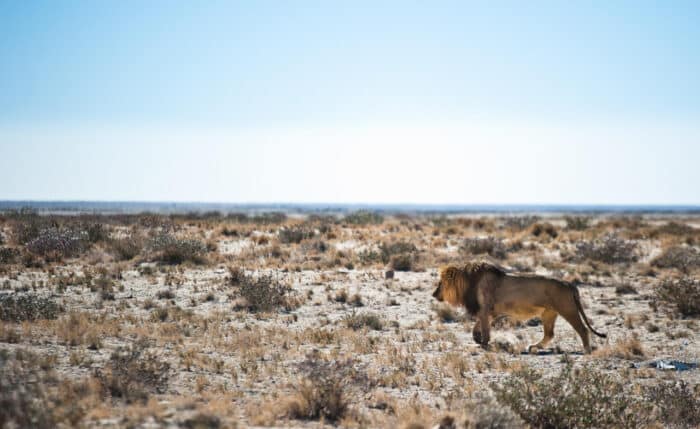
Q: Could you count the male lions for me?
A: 1